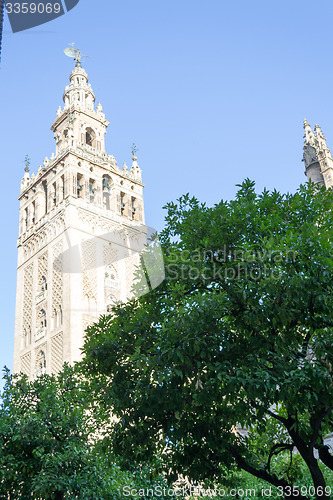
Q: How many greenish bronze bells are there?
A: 5